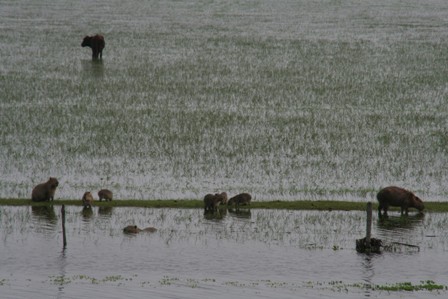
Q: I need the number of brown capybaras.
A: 8